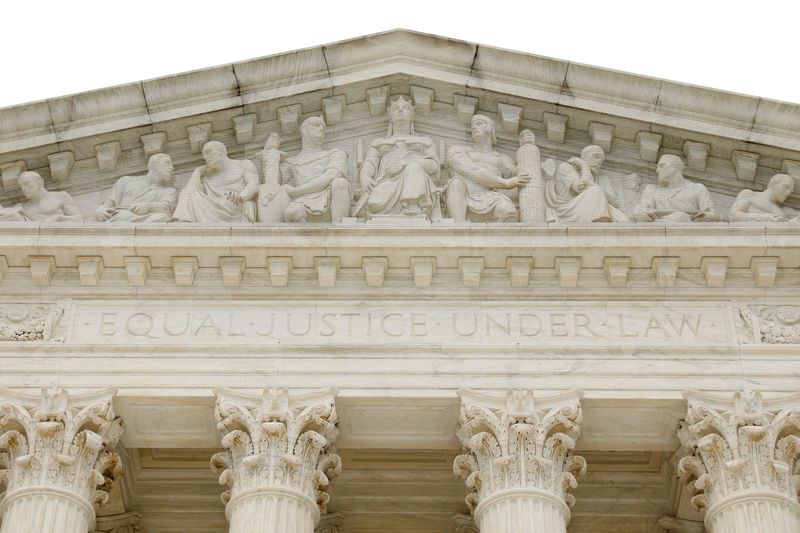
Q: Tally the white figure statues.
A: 9